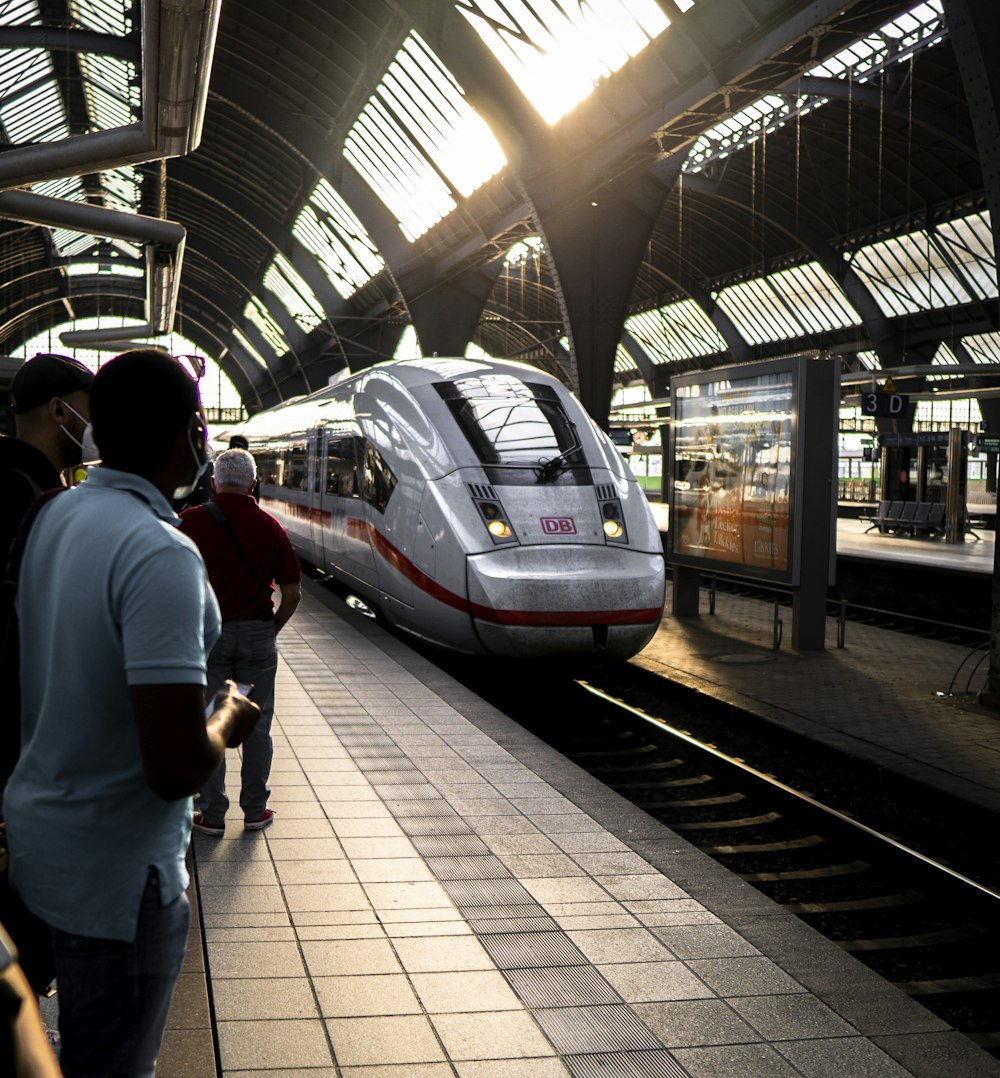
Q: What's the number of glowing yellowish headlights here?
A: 2